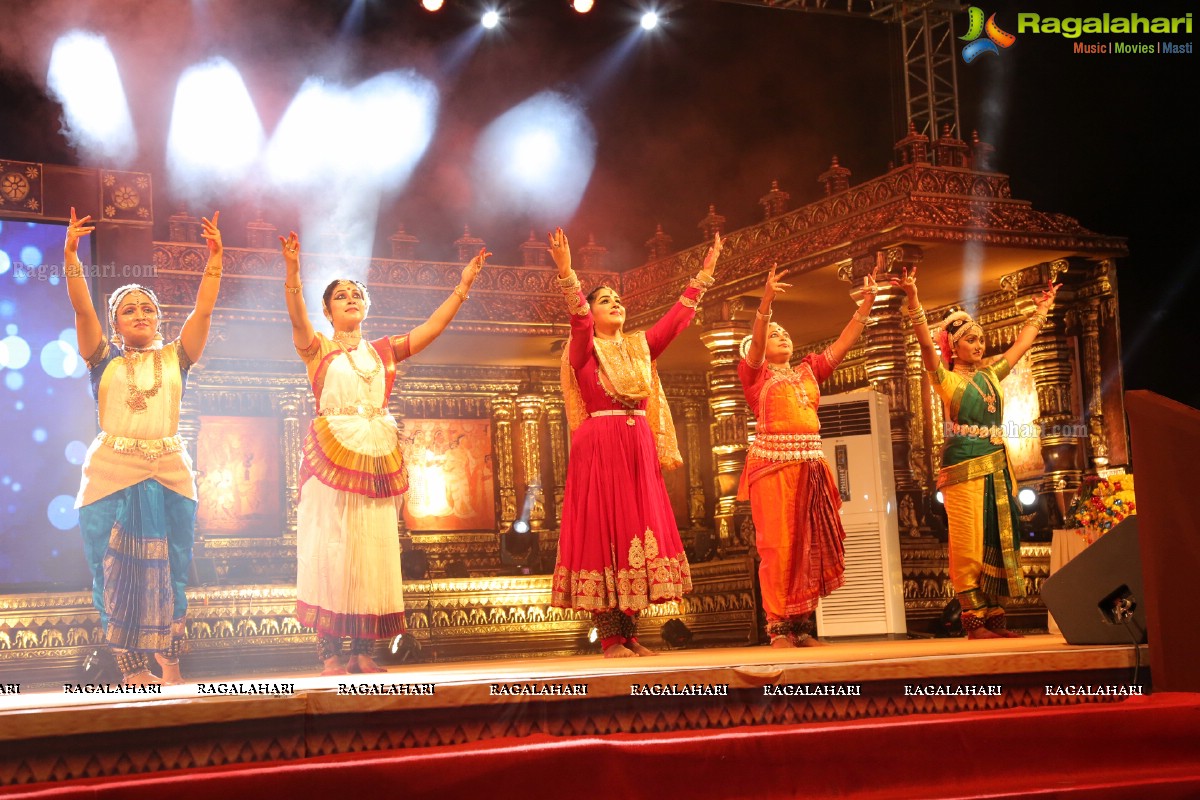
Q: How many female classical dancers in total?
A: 5